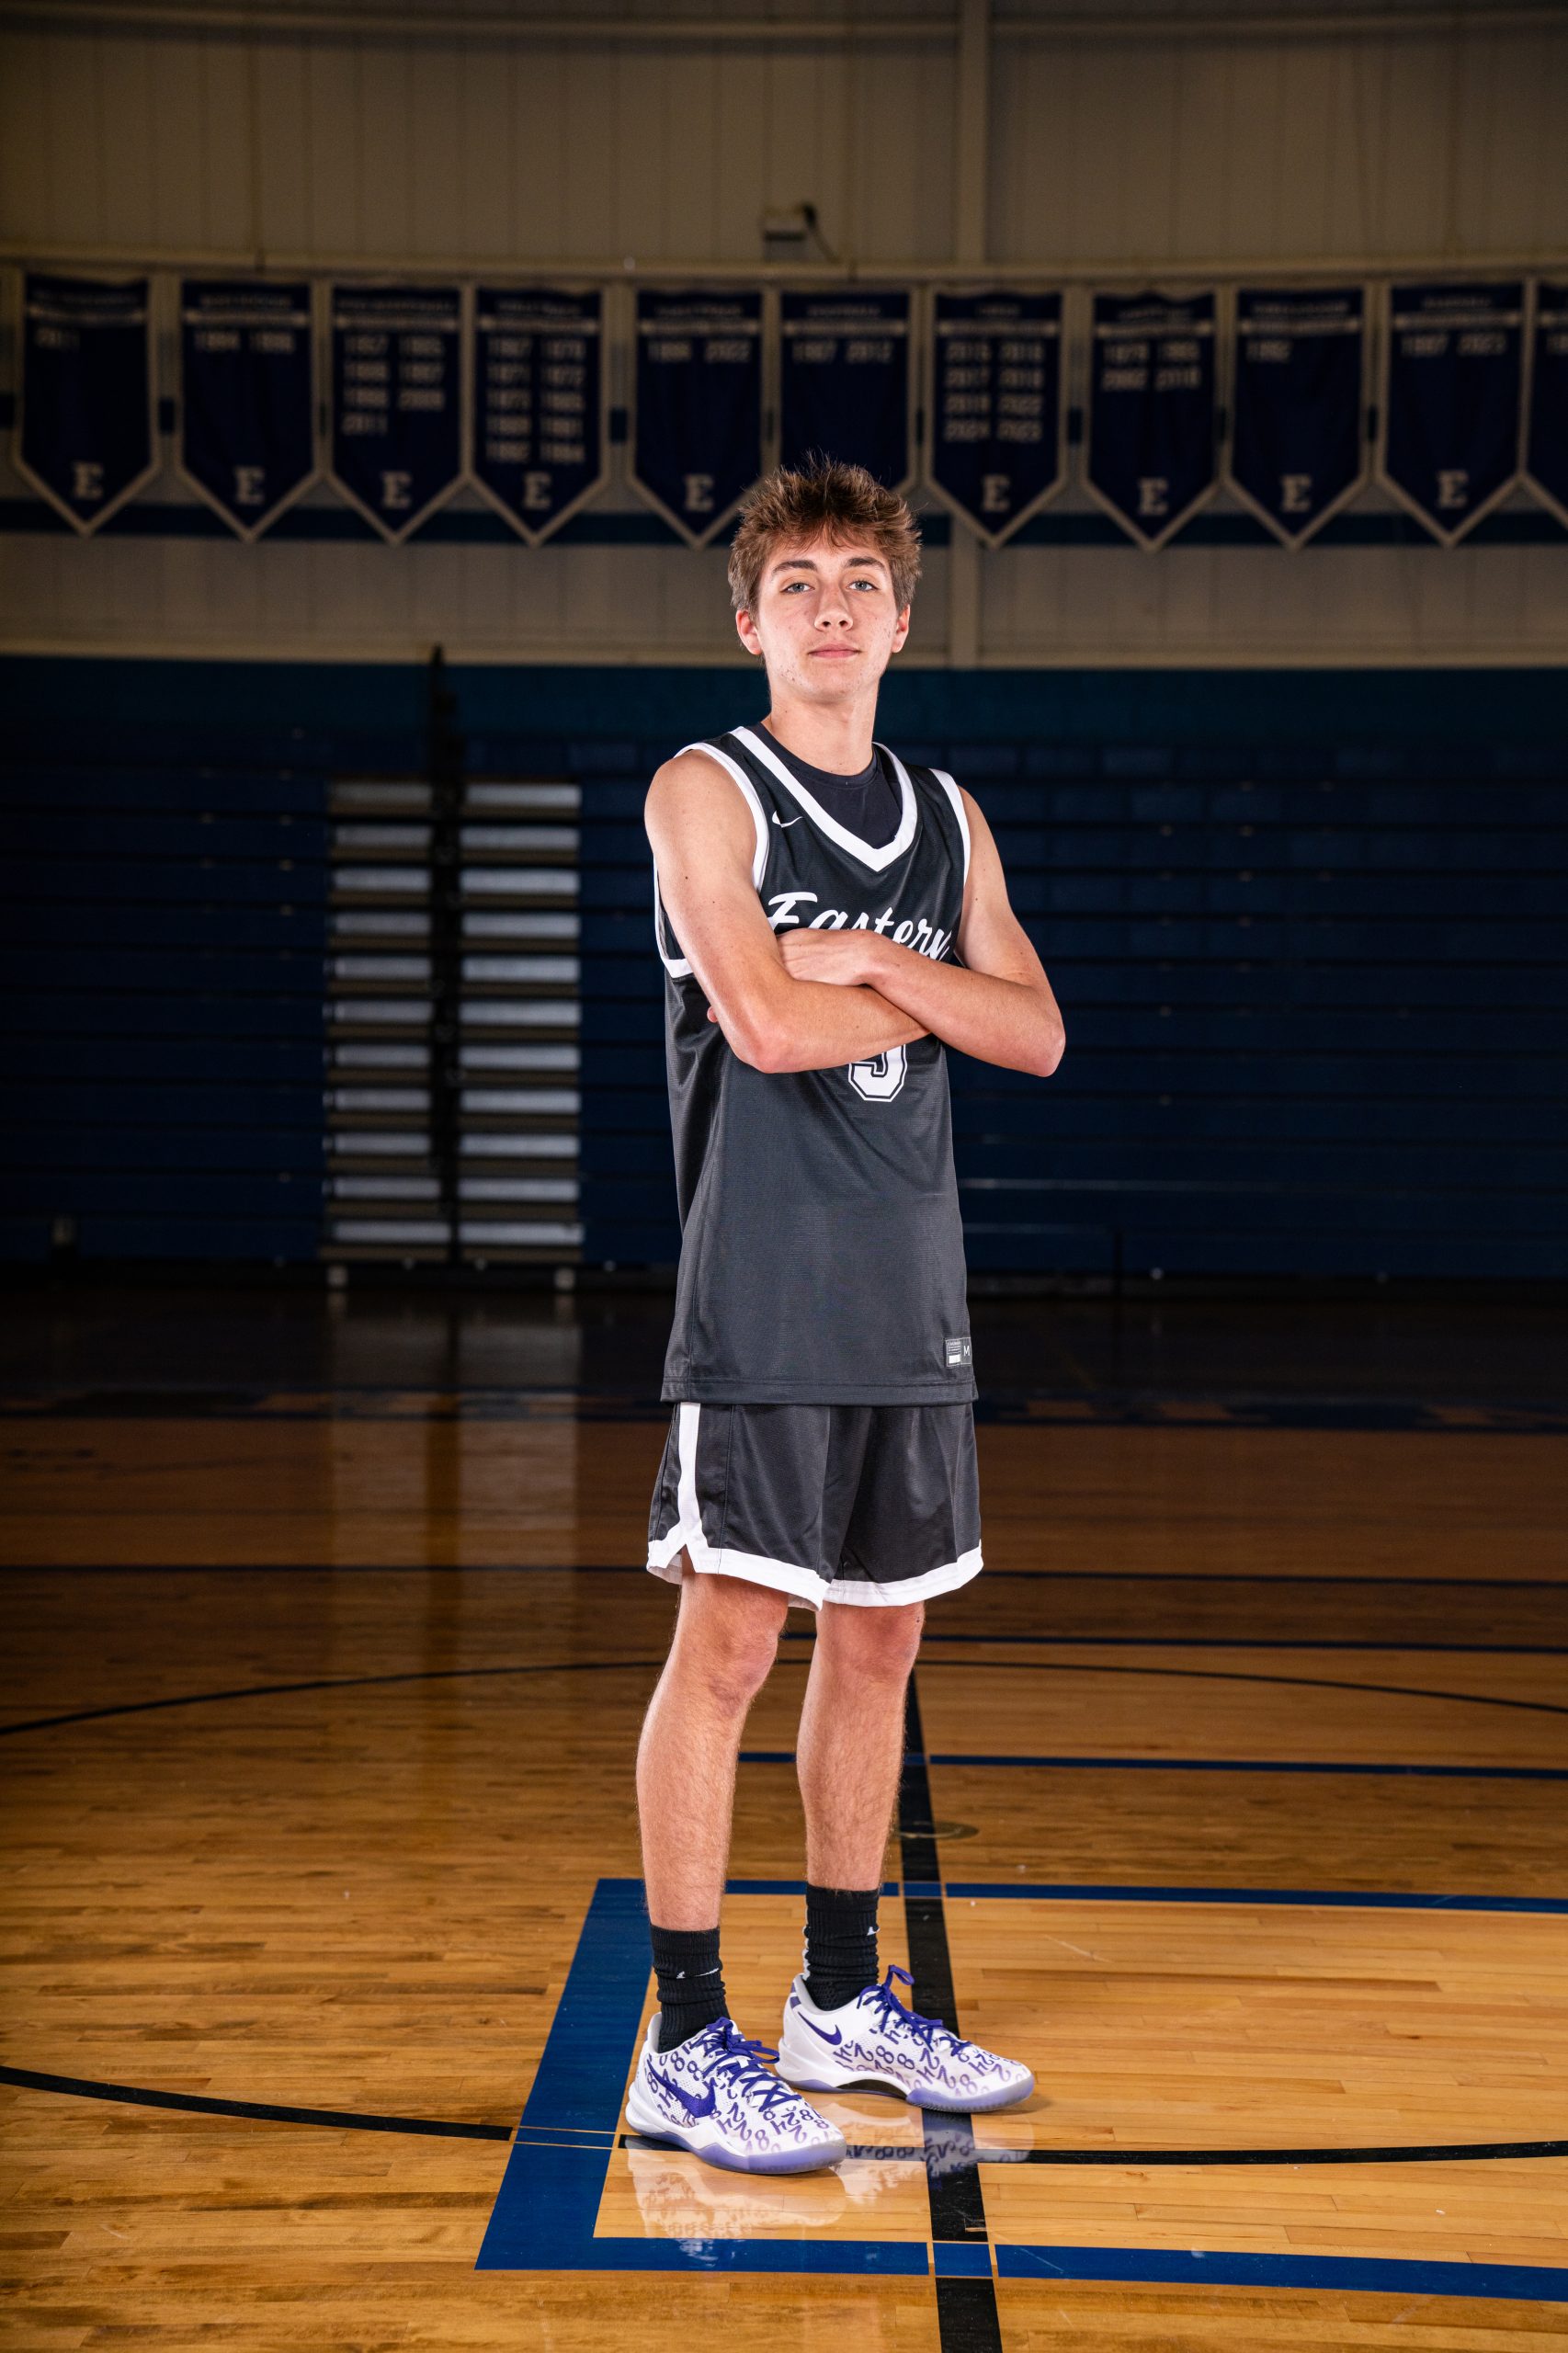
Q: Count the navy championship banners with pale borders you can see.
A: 11